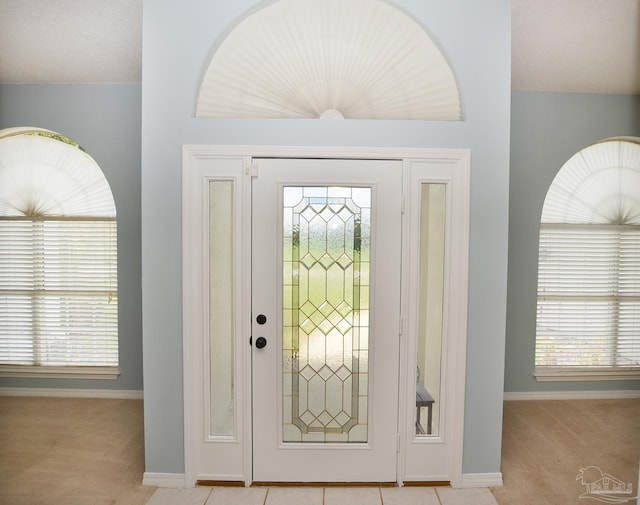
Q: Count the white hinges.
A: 3